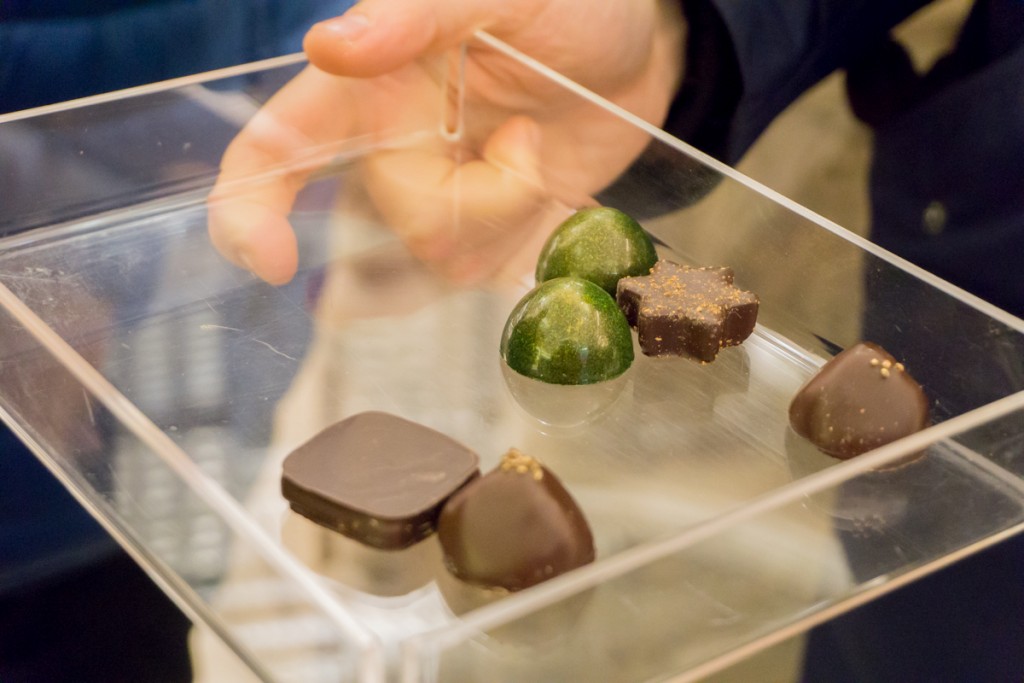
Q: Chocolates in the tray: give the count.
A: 6